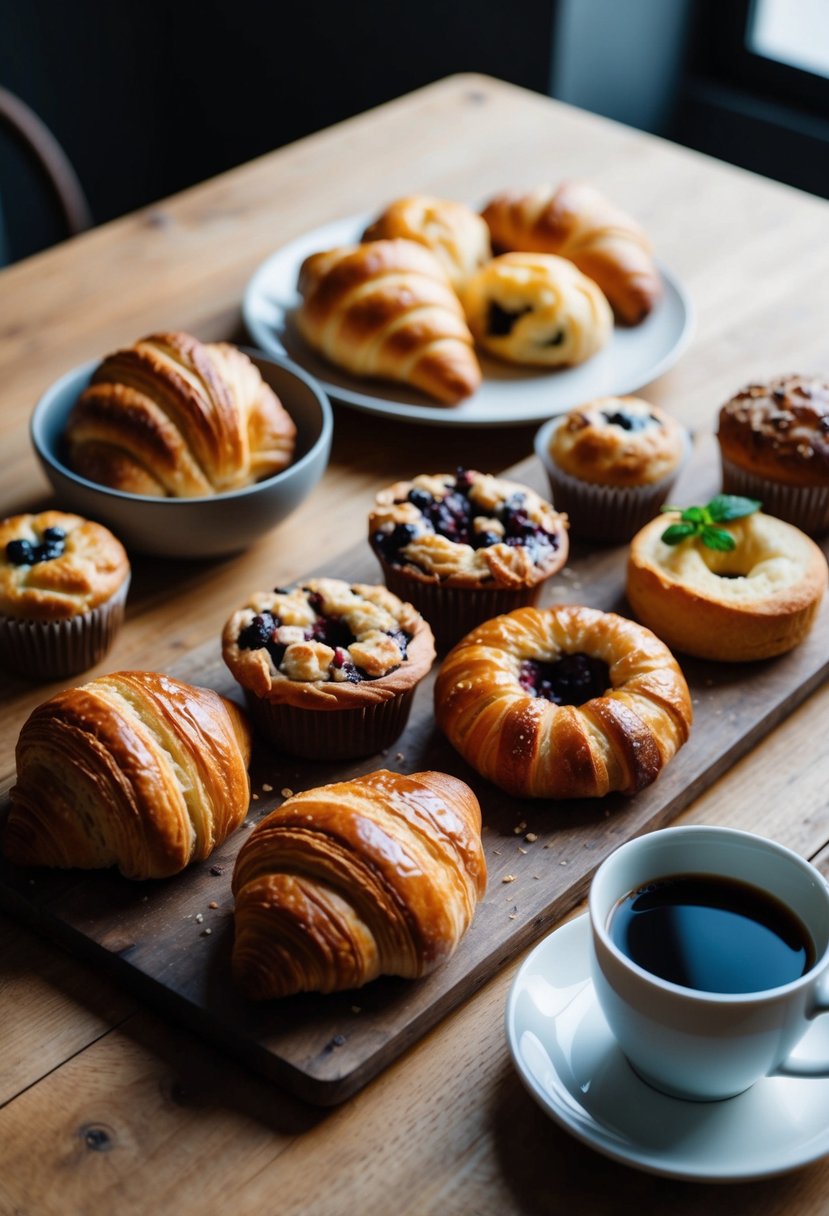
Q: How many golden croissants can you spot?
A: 5